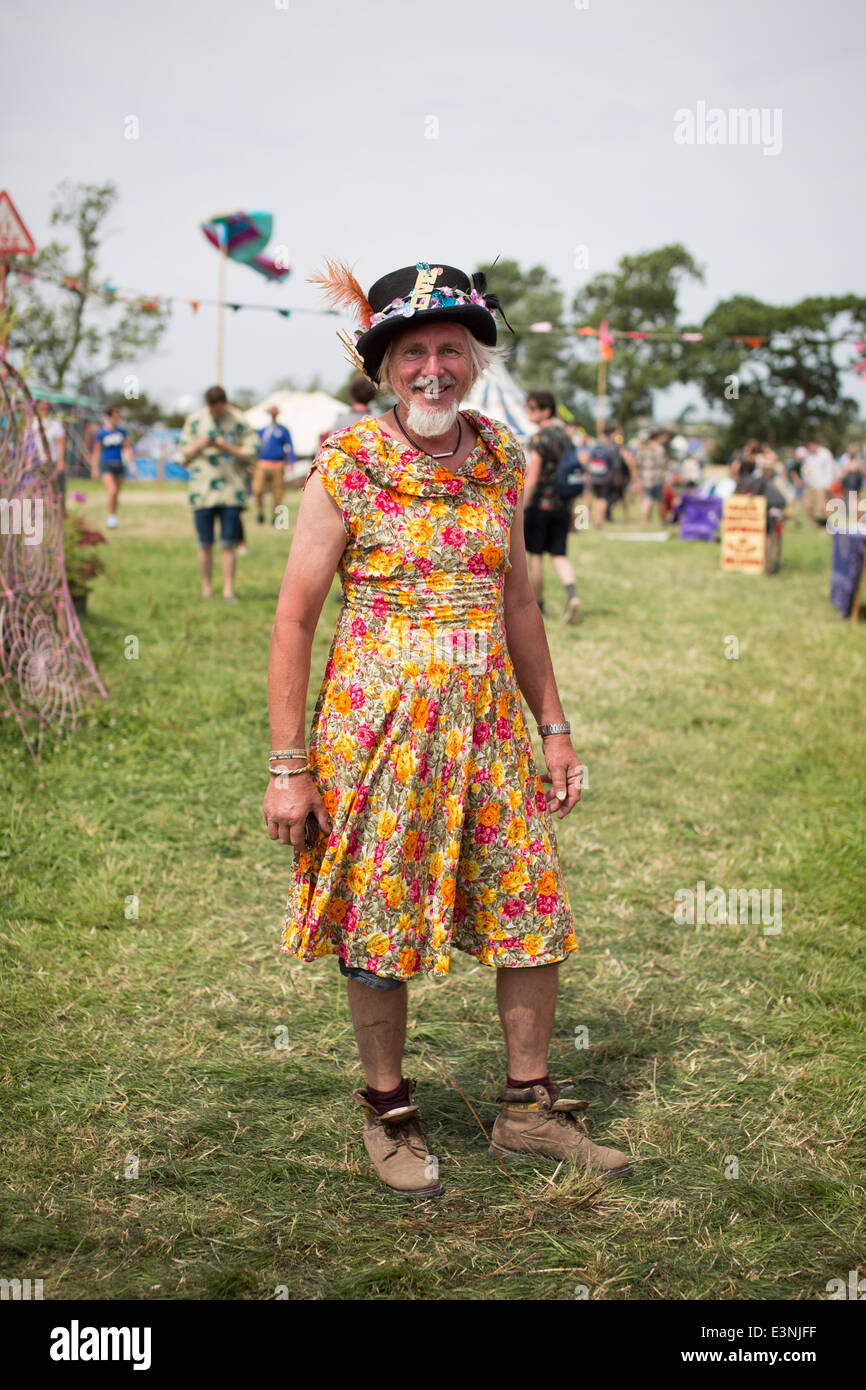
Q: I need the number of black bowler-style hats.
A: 1